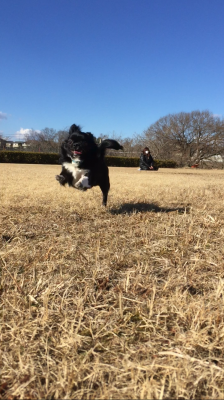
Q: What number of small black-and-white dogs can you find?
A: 1